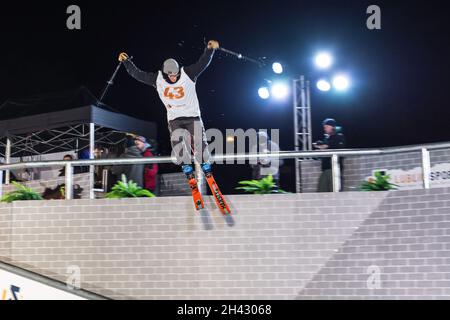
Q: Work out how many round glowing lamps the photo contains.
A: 6